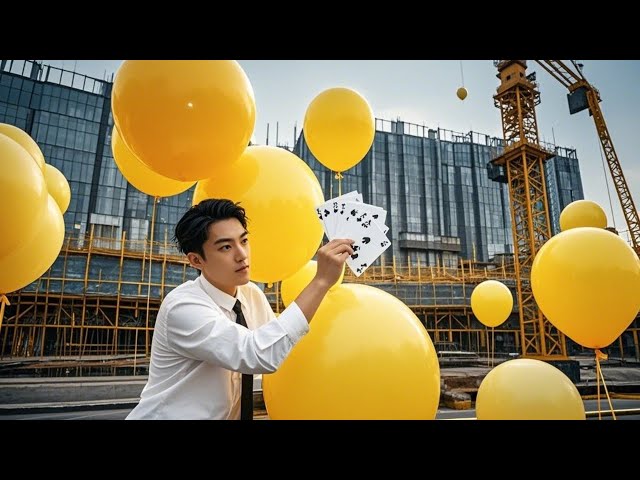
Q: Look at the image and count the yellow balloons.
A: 15